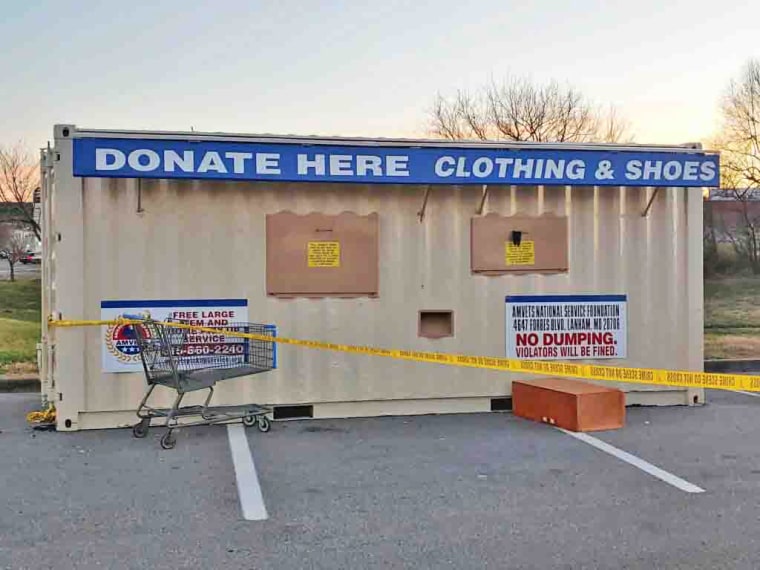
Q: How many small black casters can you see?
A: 4